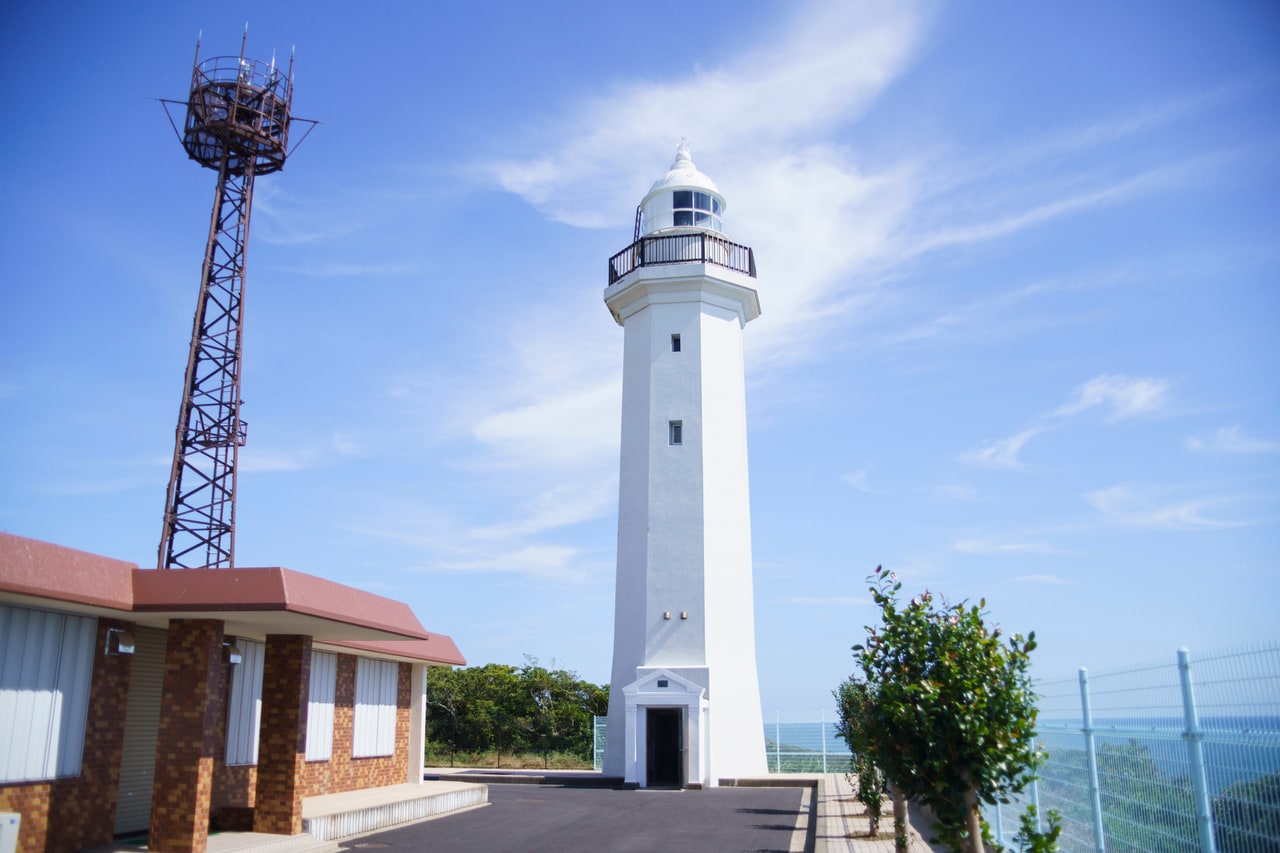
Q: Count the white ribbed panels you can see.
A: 4